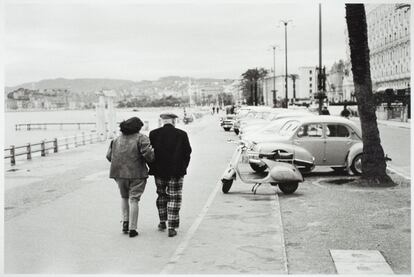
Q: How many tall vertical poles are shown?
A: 3